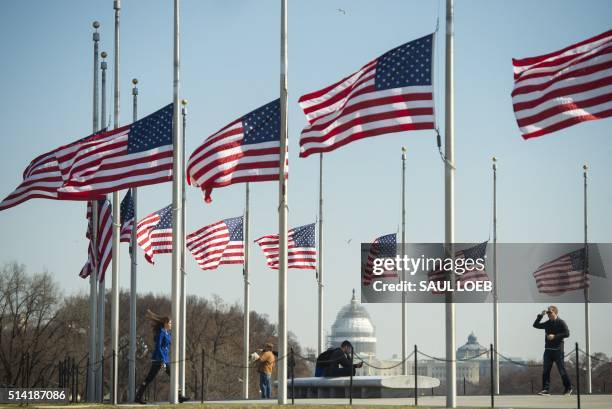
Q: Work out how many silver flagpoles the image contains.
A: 13